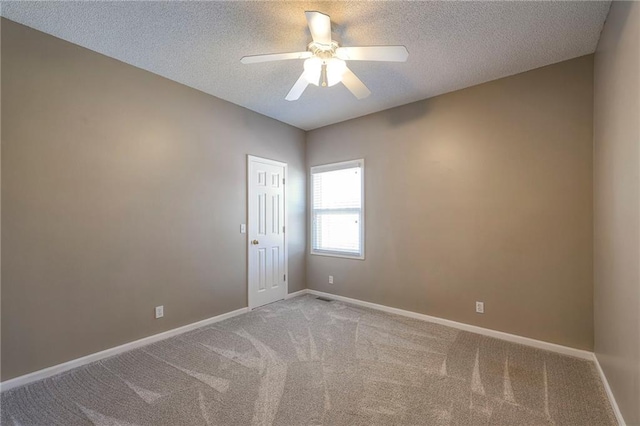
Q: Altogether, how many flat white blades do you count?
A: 5